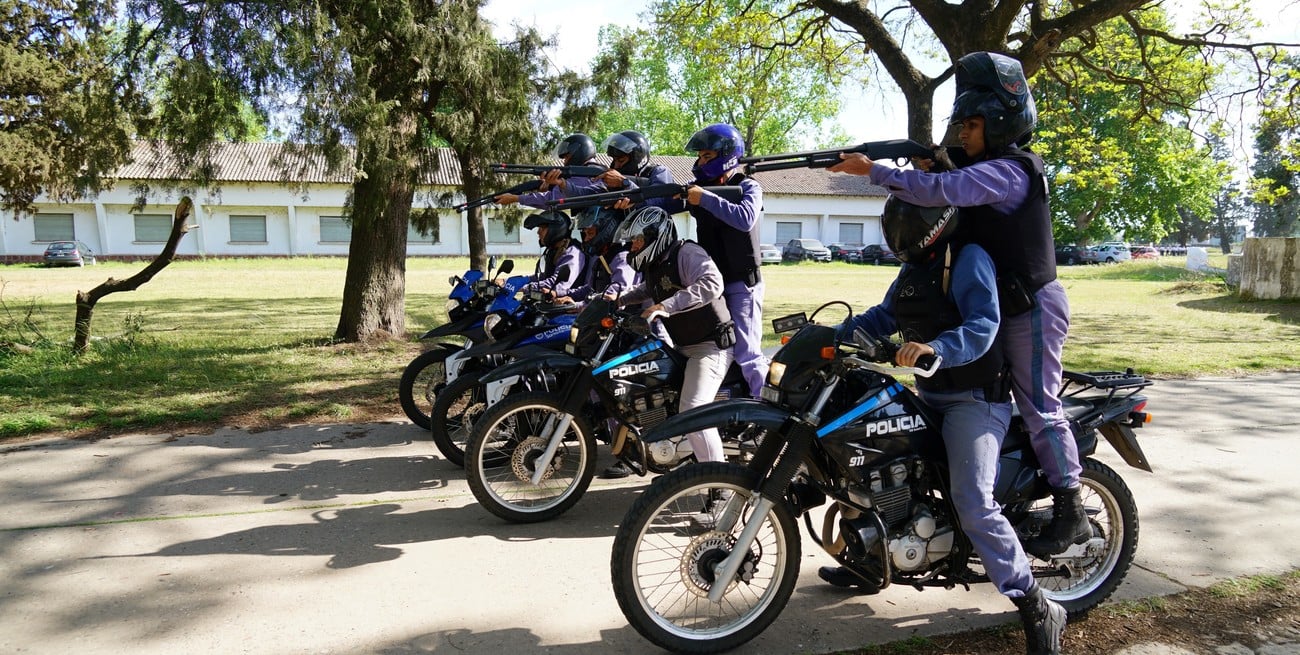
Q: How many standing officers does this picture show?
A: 4